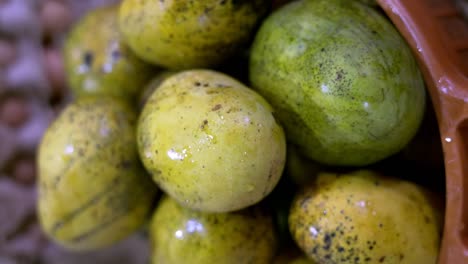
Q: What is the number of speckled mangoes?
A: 7